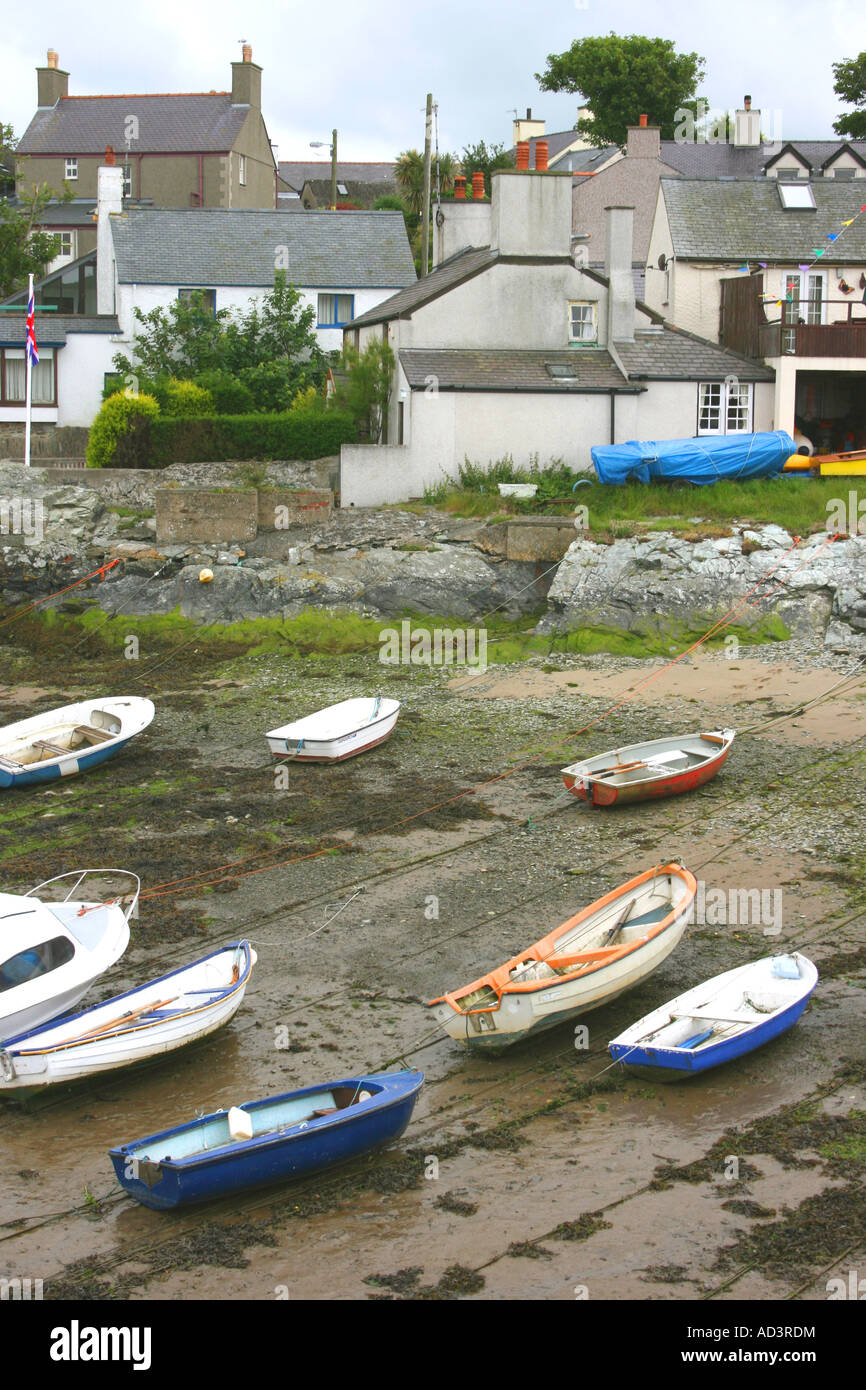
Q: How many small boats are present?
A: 8